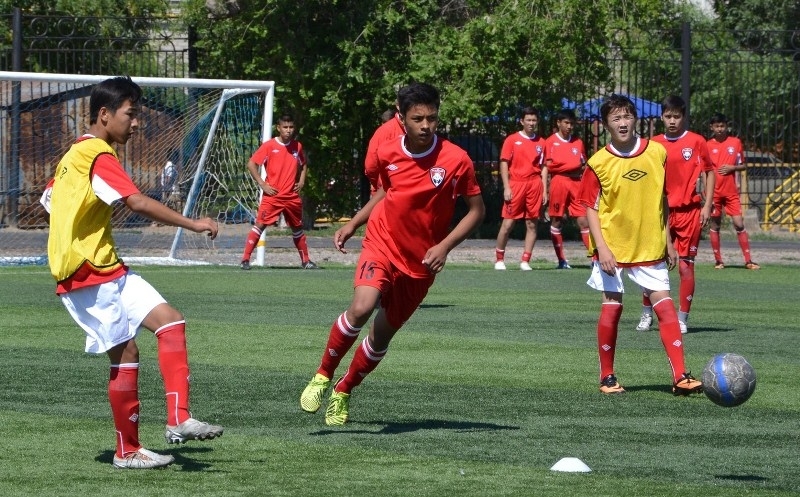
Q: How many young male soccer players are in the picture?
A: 9